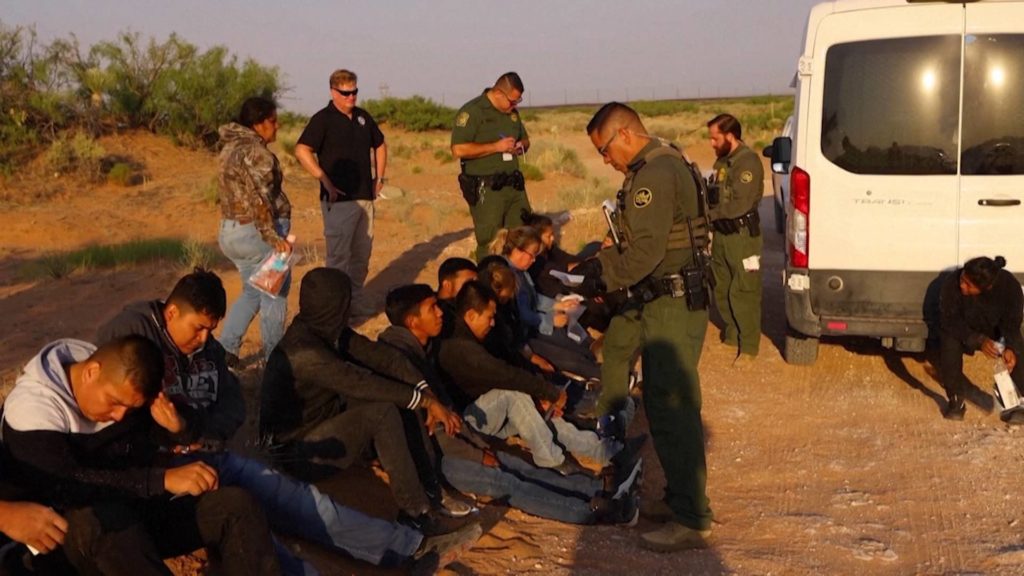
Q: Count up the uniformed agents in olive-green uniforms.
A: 3